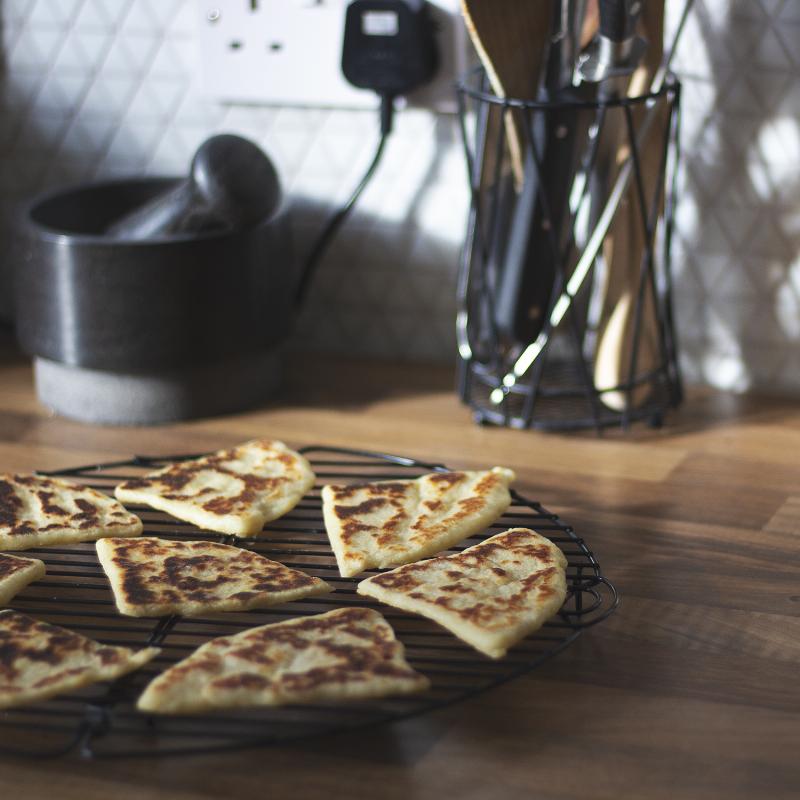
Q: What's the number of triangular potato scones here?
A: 8